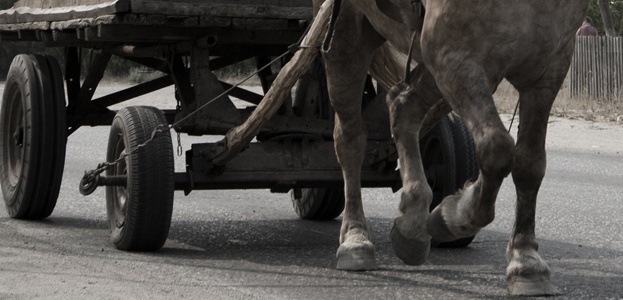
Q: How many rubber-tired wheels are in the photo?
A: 4